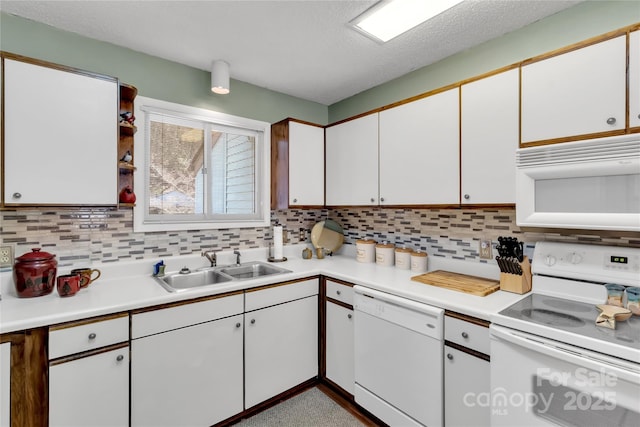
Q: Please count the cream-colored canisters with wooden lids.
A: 4